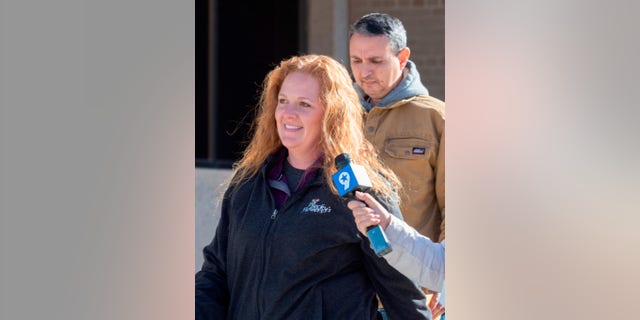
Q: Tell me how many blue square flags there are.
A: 1